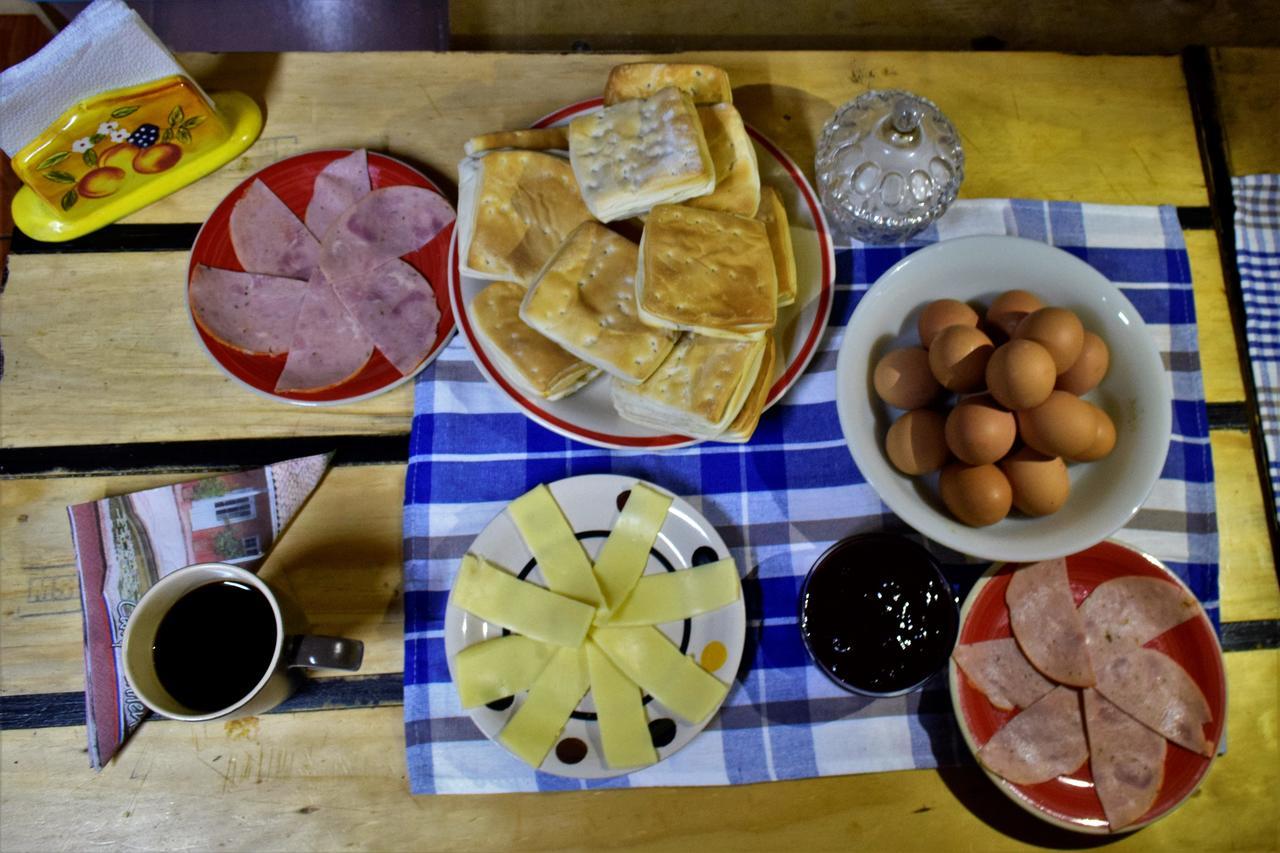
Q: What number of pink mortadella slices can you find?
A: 12